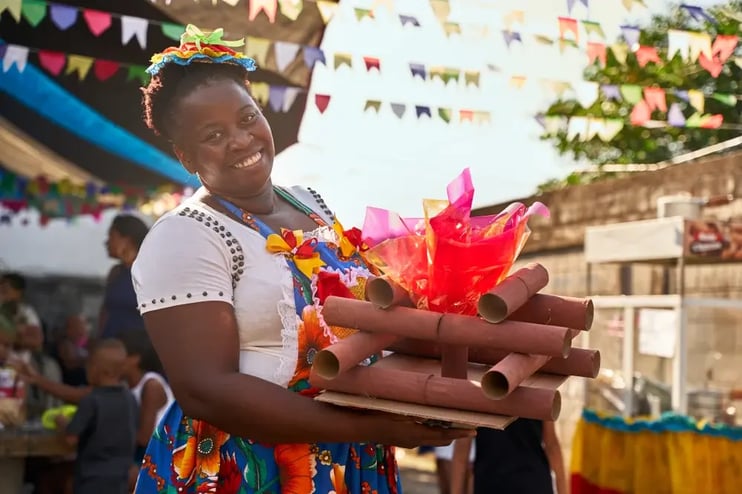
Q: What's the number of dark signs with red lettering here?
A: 1